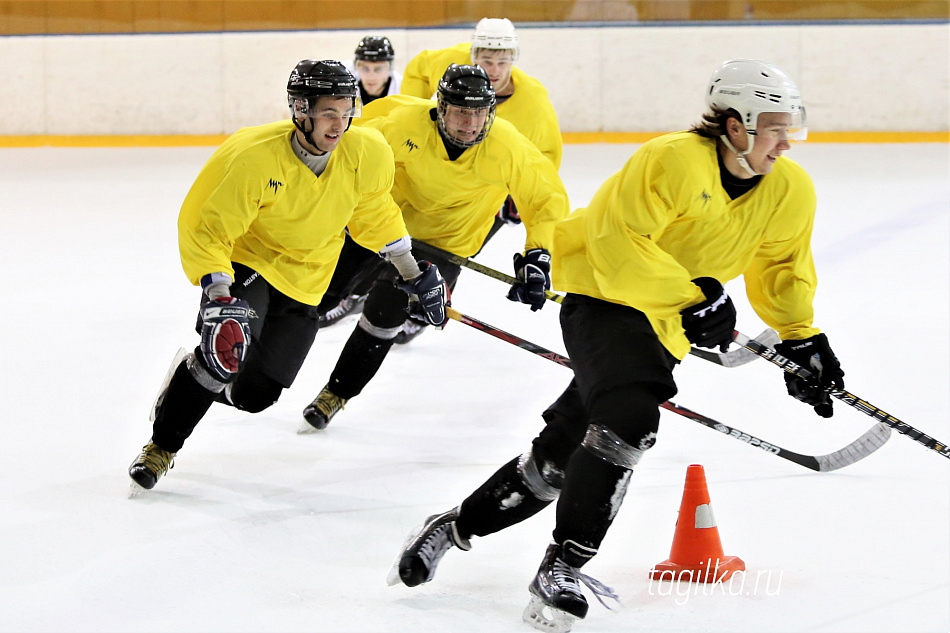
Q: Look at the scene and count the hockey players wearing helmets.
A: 5